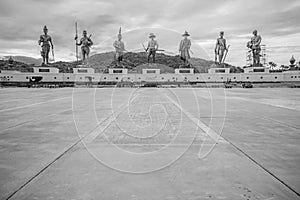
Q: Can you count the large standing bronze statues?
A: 7